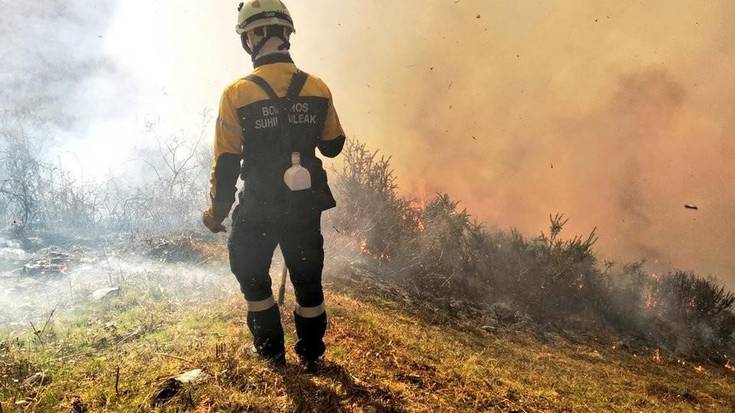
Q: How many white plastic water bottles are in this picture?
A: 1